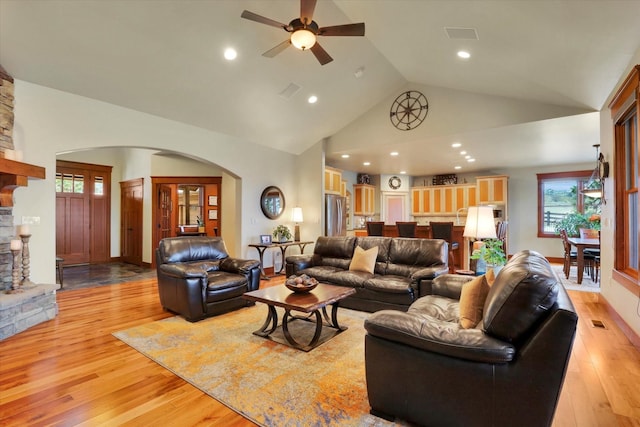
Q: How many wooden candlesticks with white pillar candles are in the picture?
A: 2